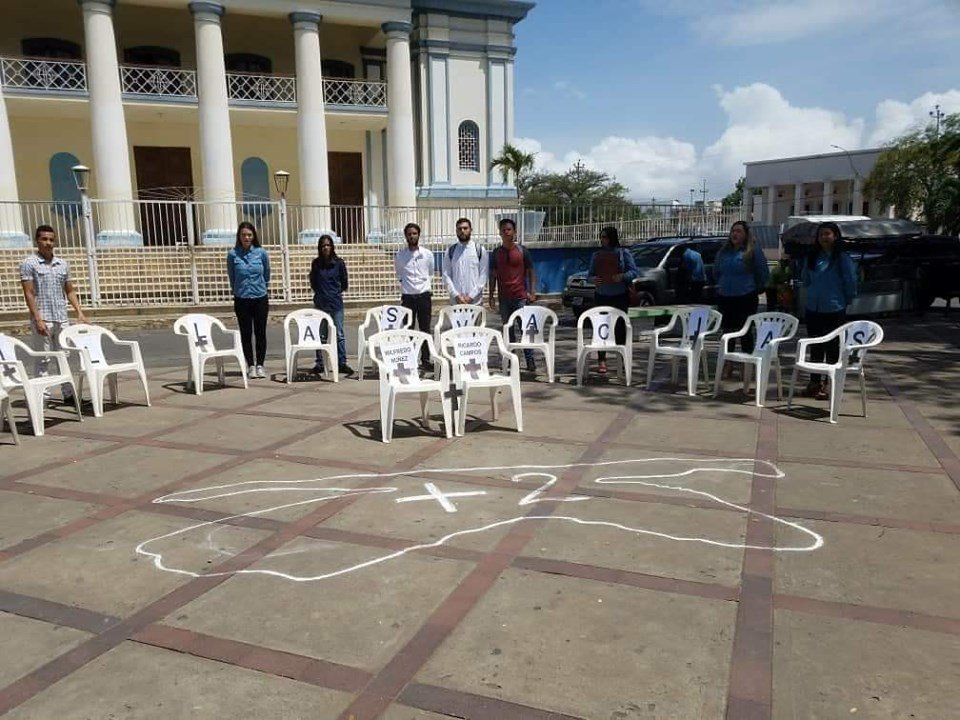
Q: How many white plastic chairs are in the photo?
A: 14